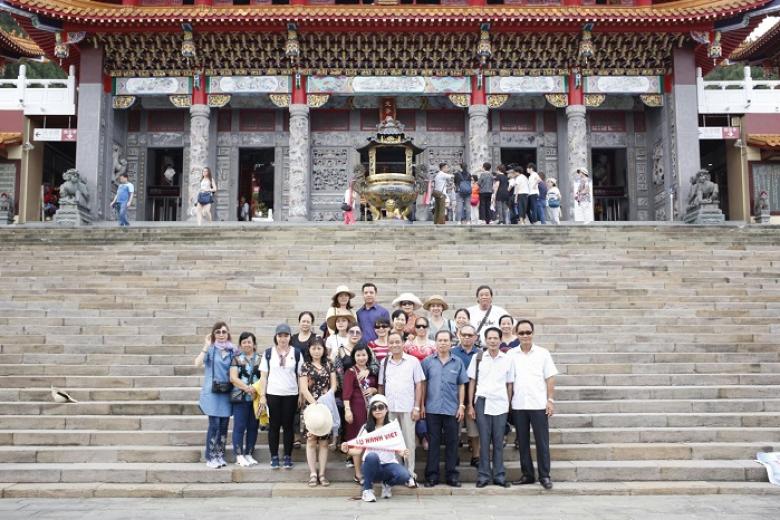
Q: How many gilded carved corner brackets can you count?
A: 10